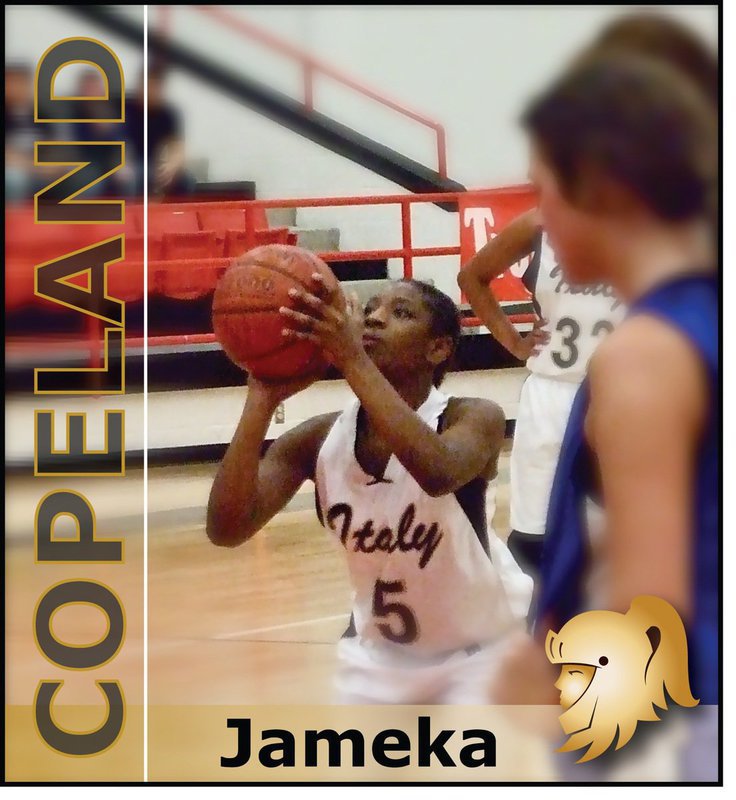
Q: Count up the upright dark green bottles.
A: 0